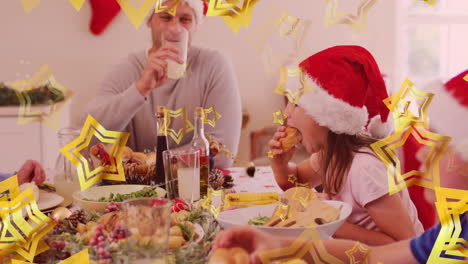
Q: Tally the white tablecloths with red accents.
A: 1